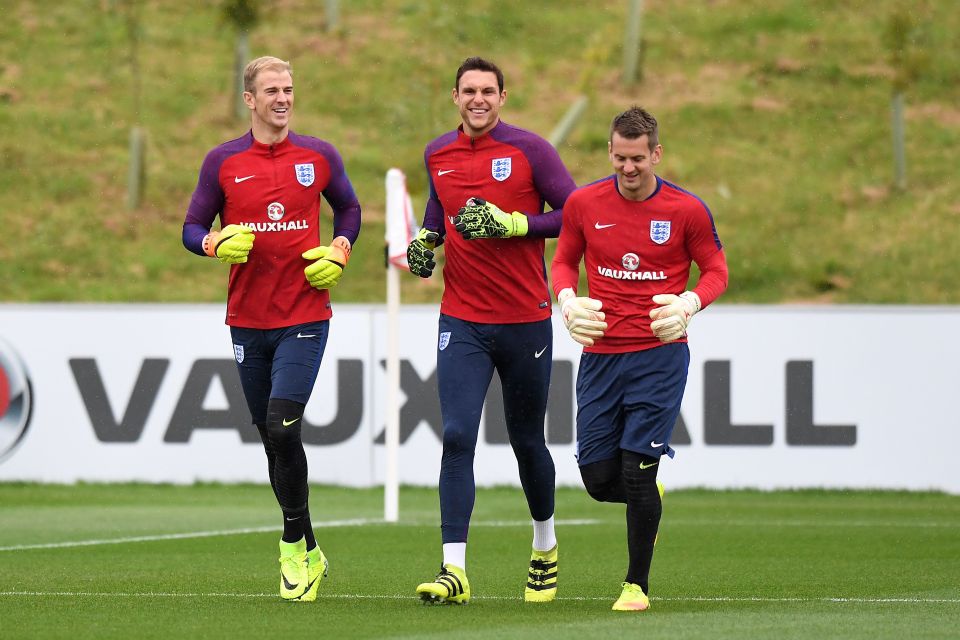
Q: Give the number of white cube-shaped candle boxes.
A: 0